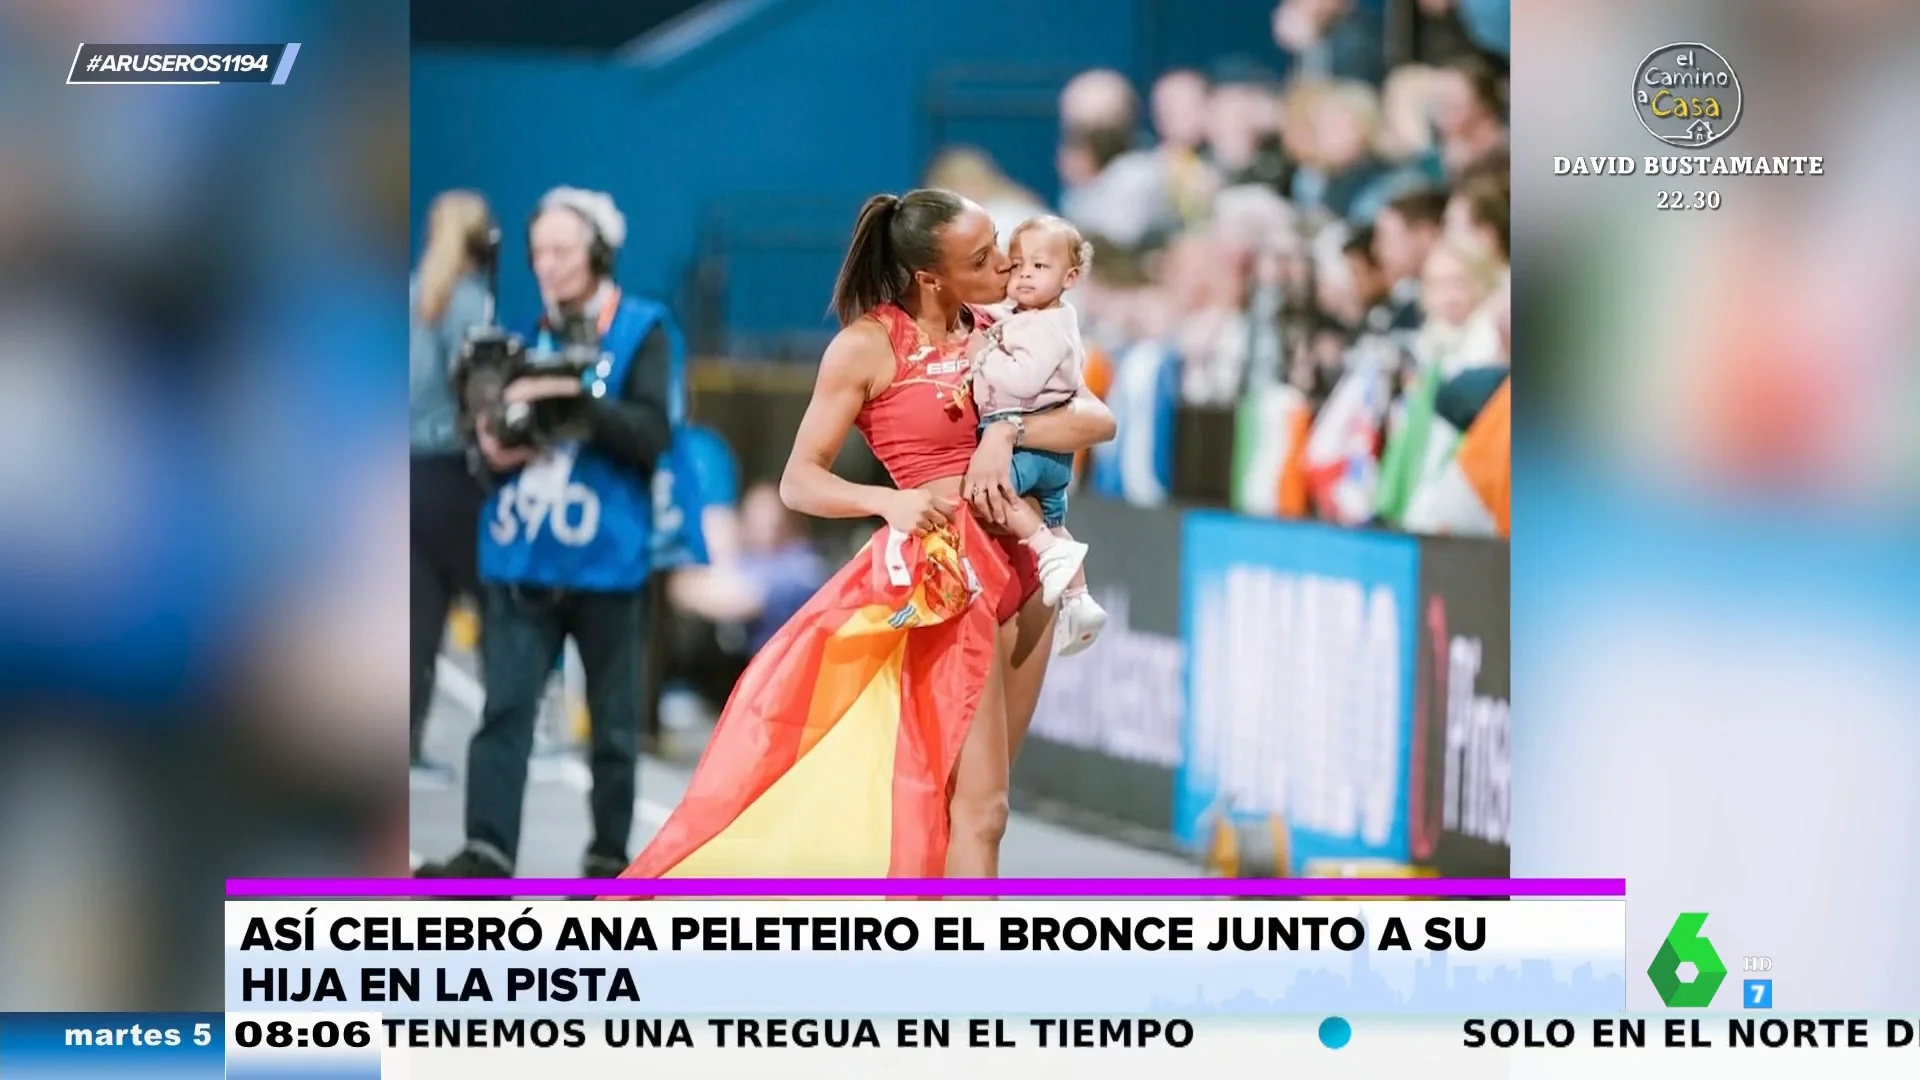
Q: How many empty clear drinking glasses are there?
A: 0